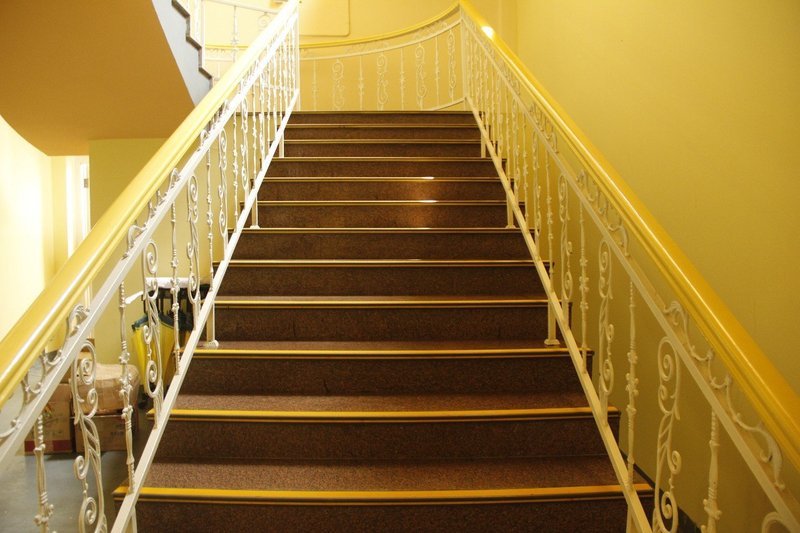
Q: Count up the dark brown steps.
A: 12